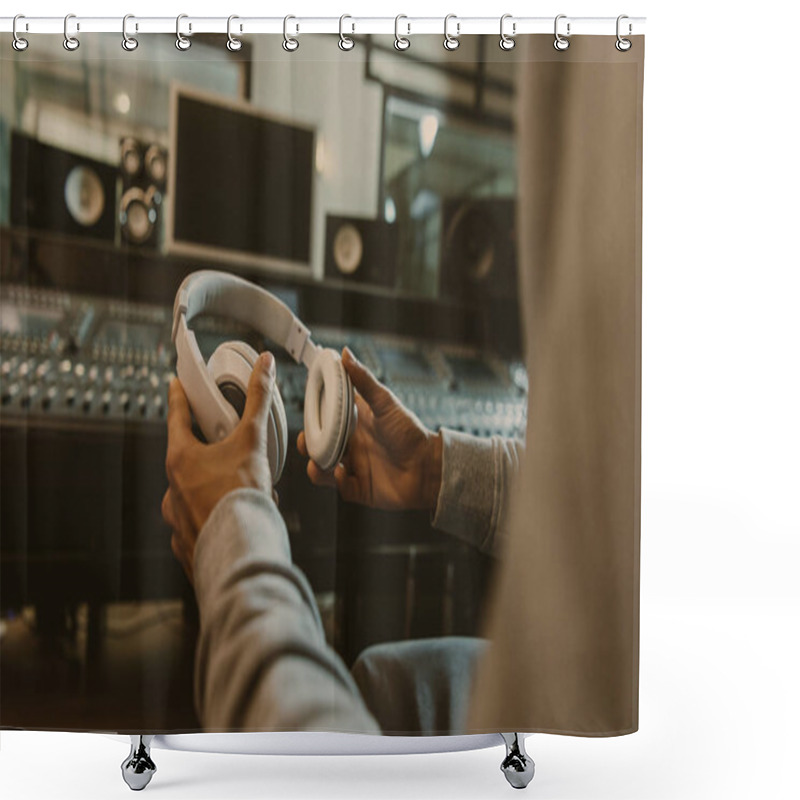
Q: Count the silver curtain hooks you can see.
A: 12